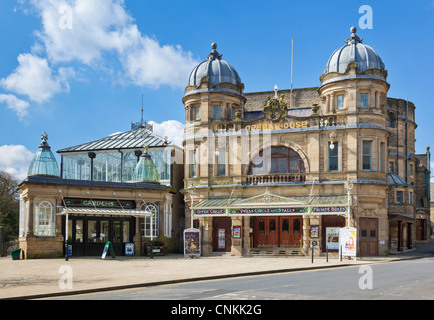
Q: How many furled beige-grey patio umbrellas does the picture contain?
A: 0